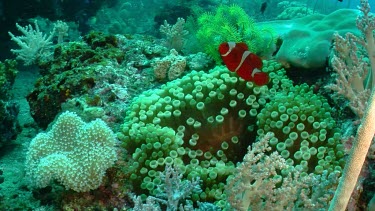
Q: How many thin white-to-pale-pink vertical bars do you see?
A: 3